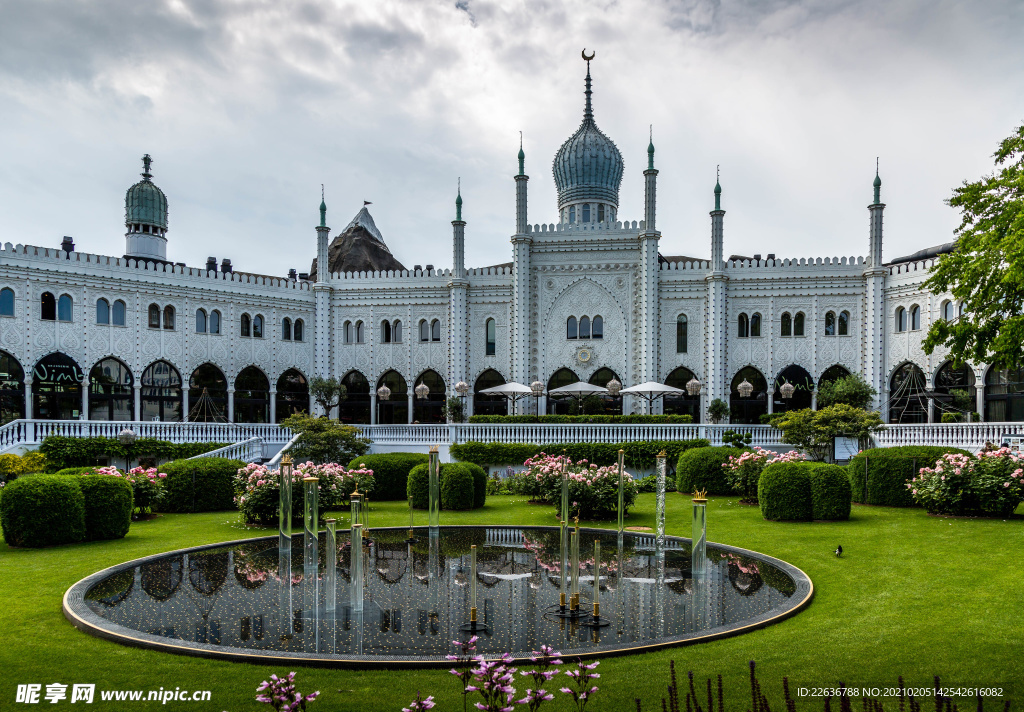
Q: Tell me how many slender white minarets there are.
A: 6